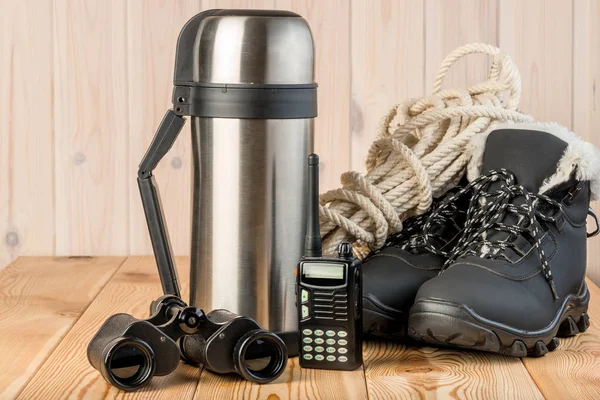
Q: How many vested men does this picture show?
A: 0